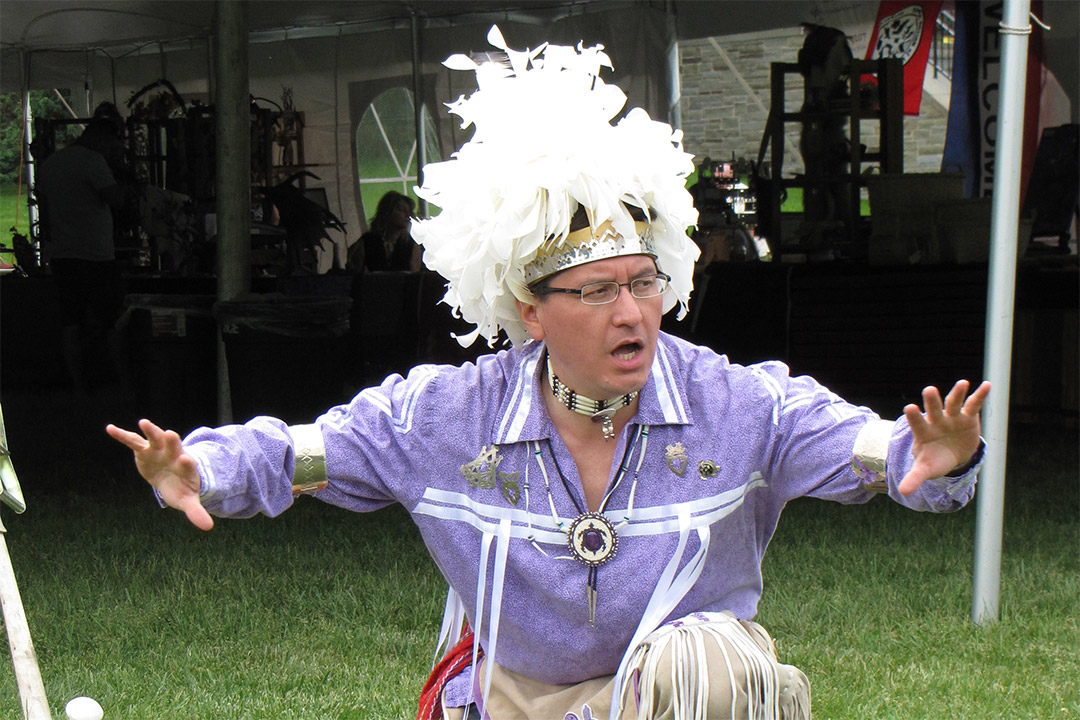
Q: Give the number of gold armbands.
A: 2